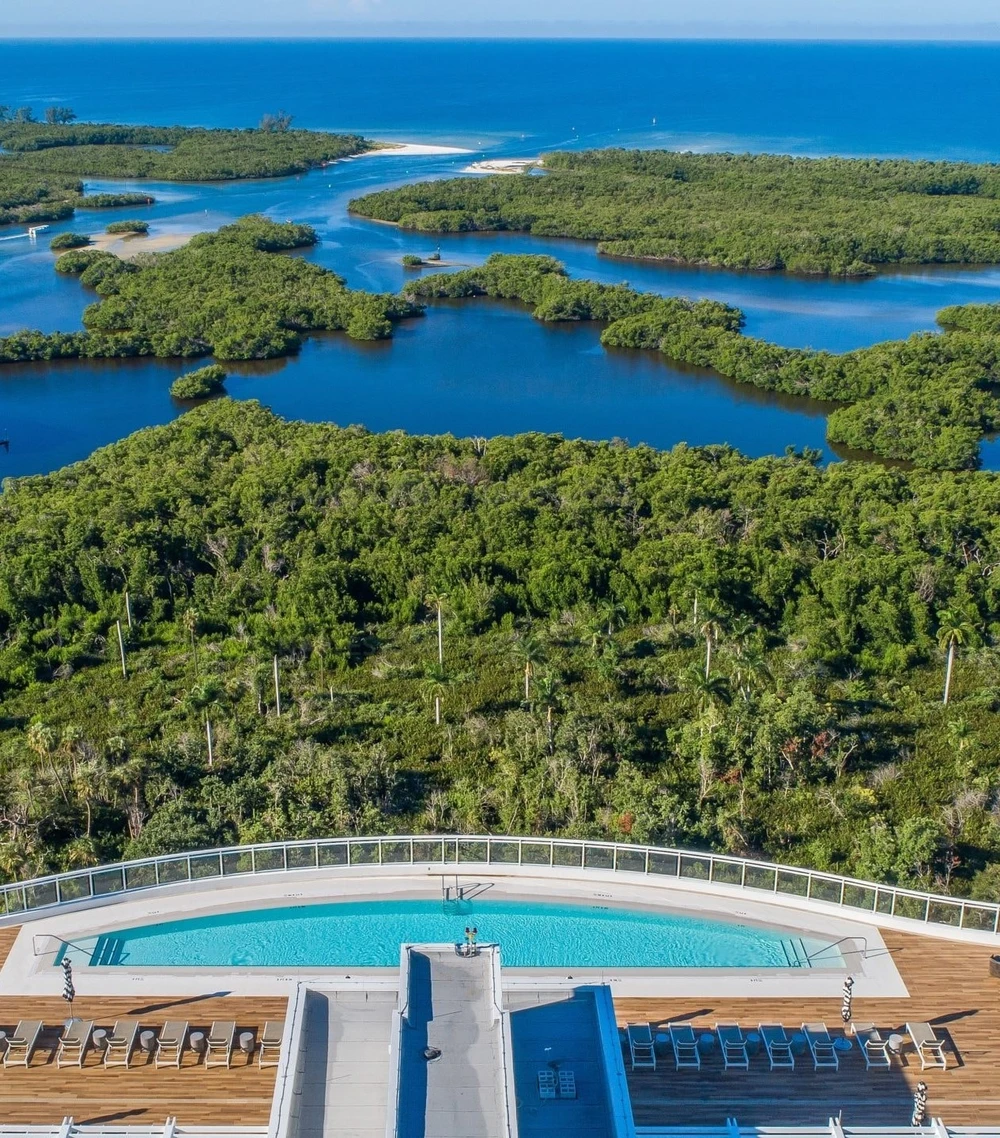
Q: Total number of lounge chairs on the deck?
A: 13